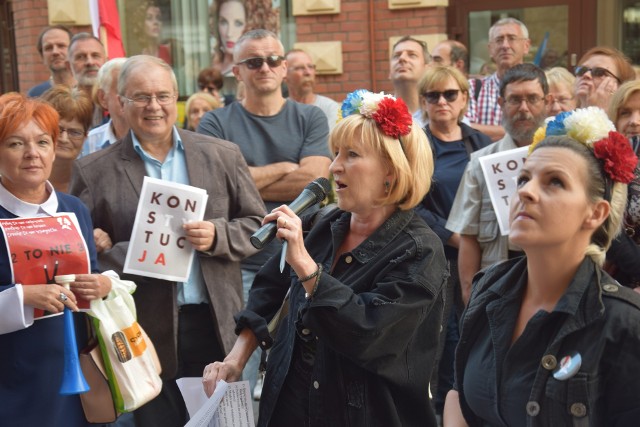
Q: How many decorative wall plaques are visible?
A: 5